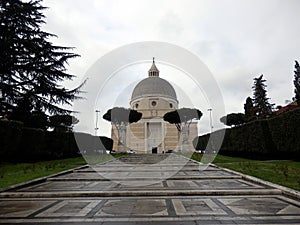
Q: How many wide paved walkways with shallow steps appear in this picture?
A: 1